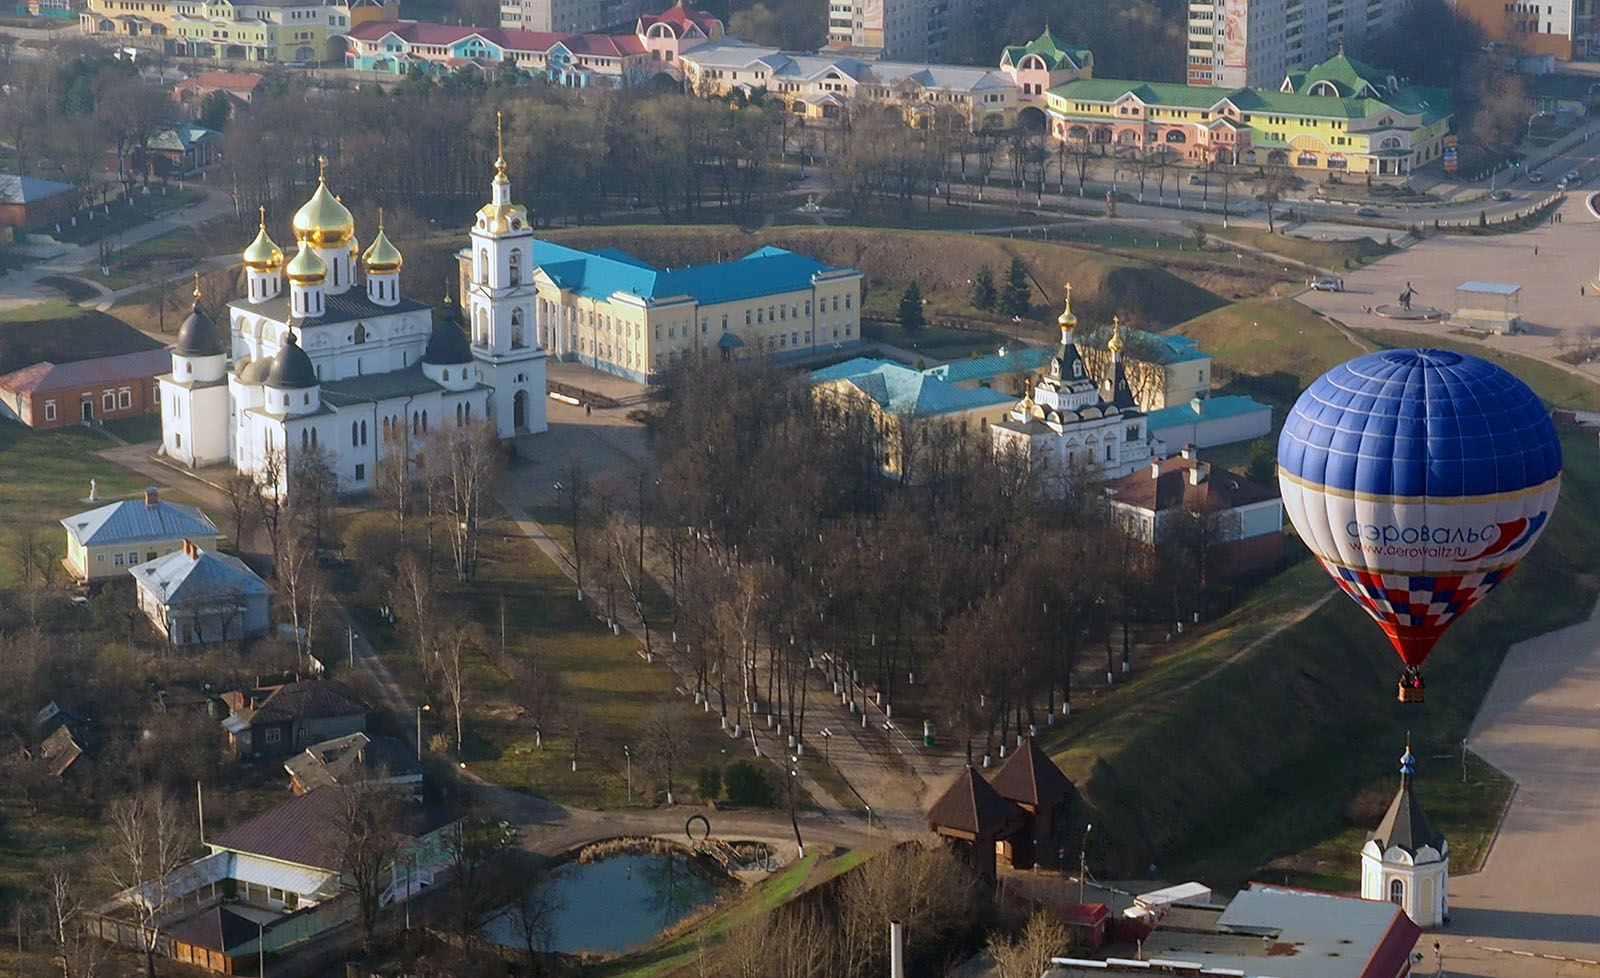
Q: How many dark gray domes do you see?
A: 3